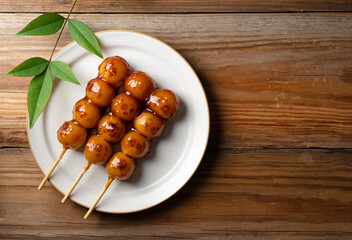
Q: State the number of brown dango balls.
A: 12